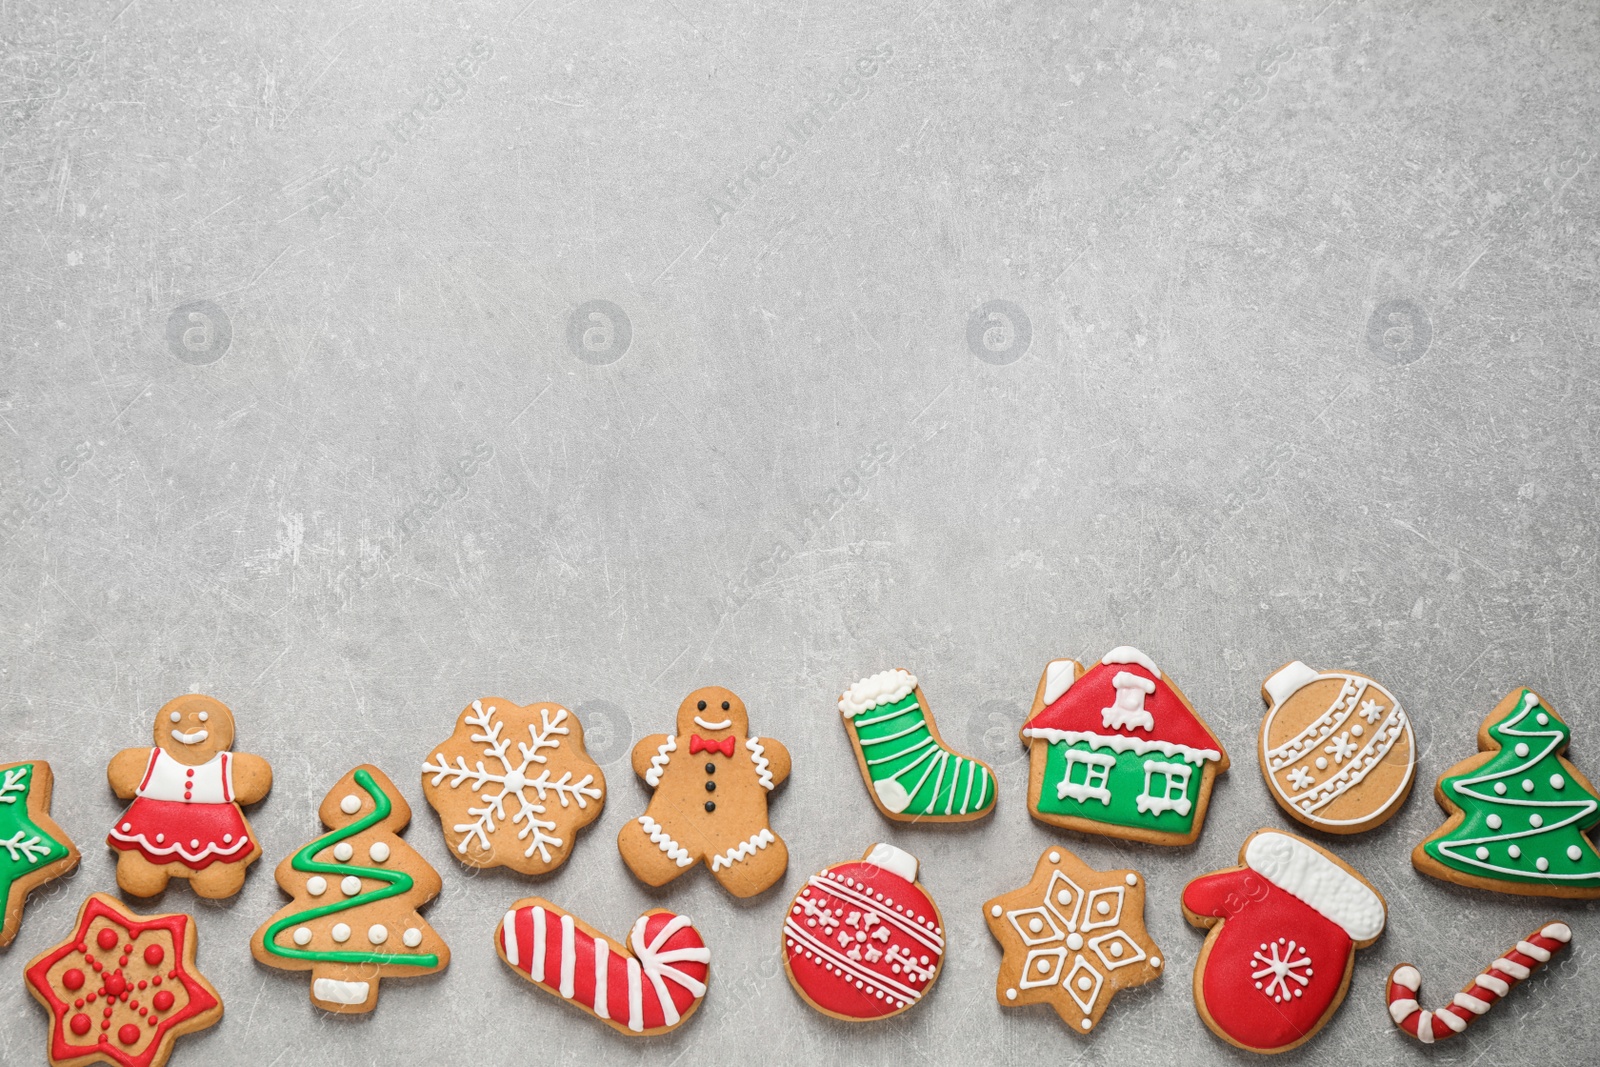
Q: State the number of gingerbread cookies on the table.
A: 15